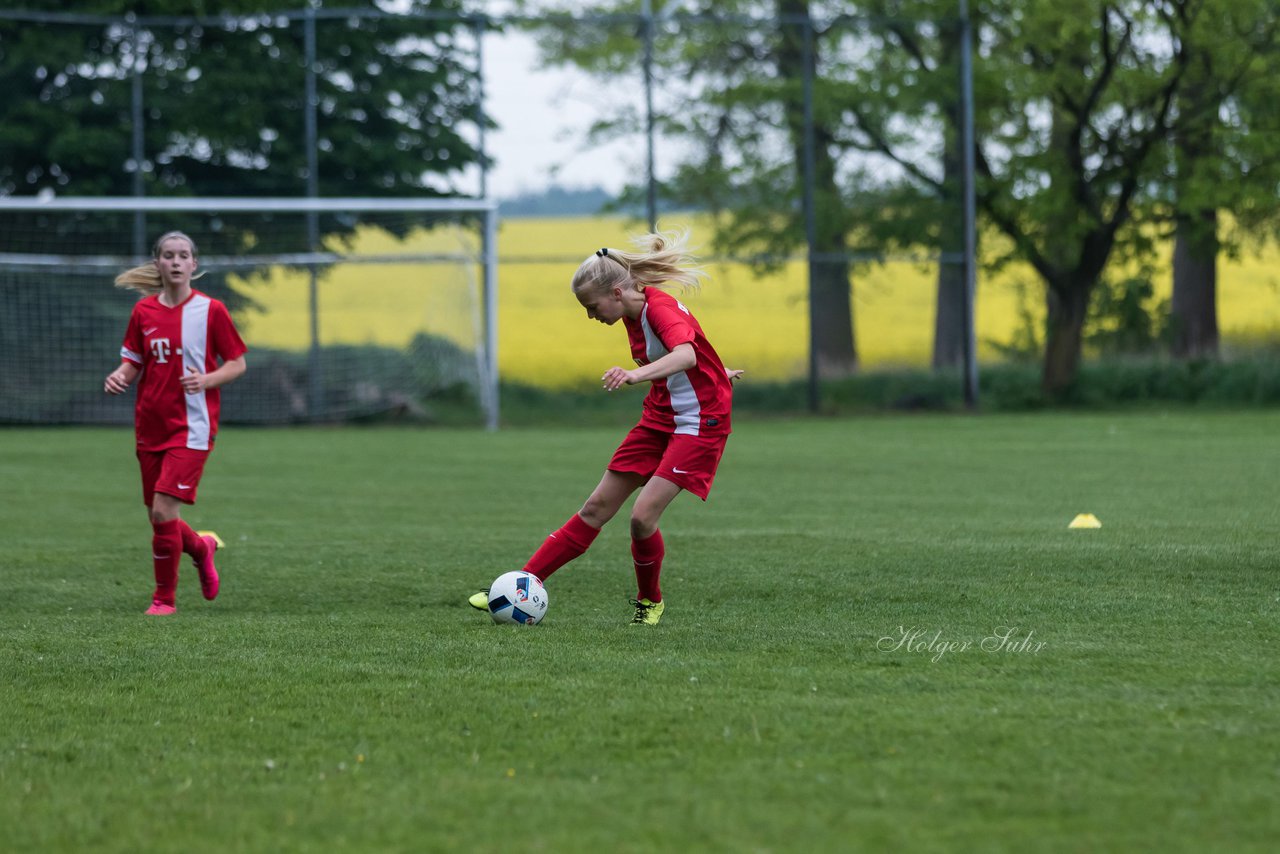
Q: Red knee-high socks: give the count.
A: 4